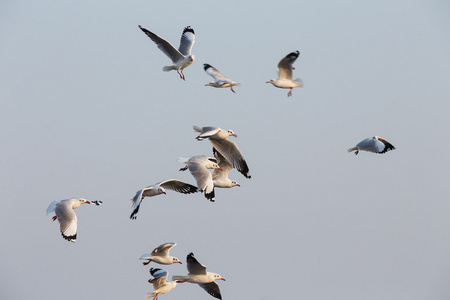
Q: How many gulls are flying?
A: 12